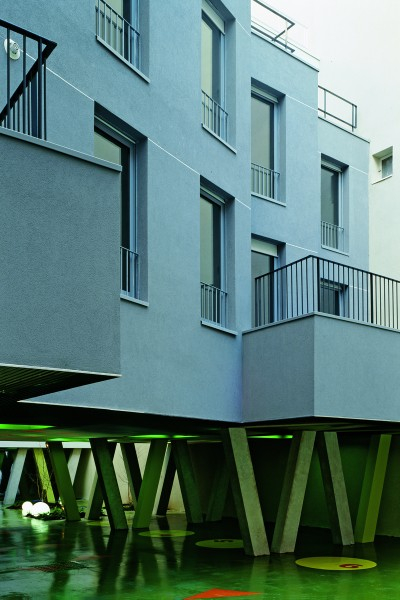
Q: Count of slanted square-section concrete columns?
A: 15